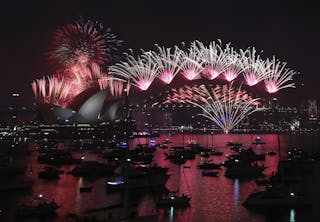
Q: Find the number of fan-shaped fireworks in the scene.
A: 8